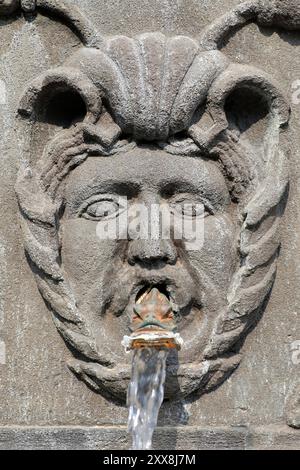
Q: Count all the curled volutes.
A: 2